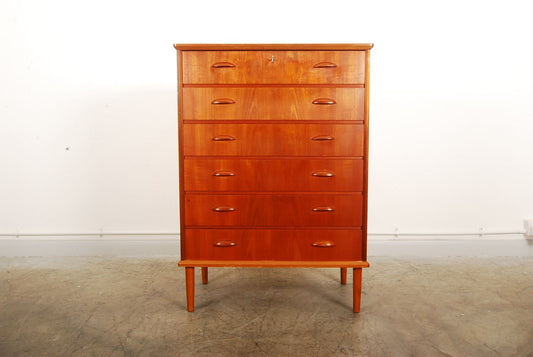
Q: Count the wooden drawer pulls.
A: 12